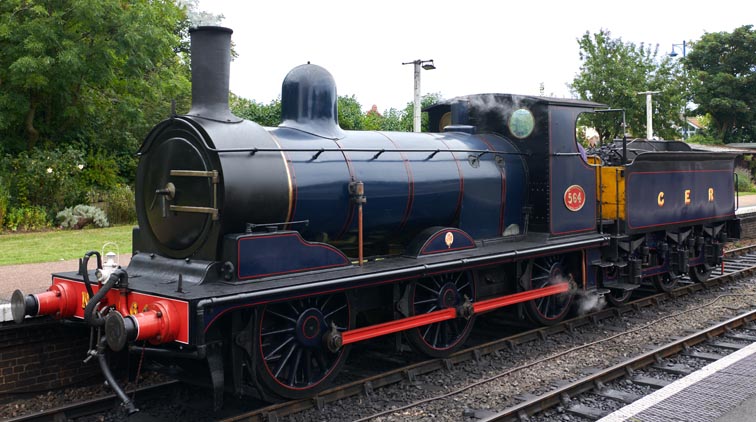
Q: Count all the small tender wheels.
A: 3